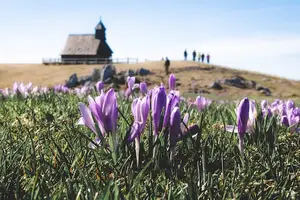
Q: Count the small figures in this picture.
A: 6